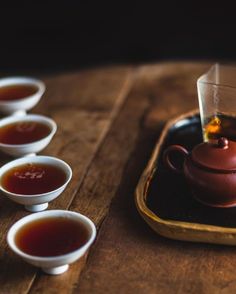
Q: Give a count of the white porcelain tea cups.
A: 4